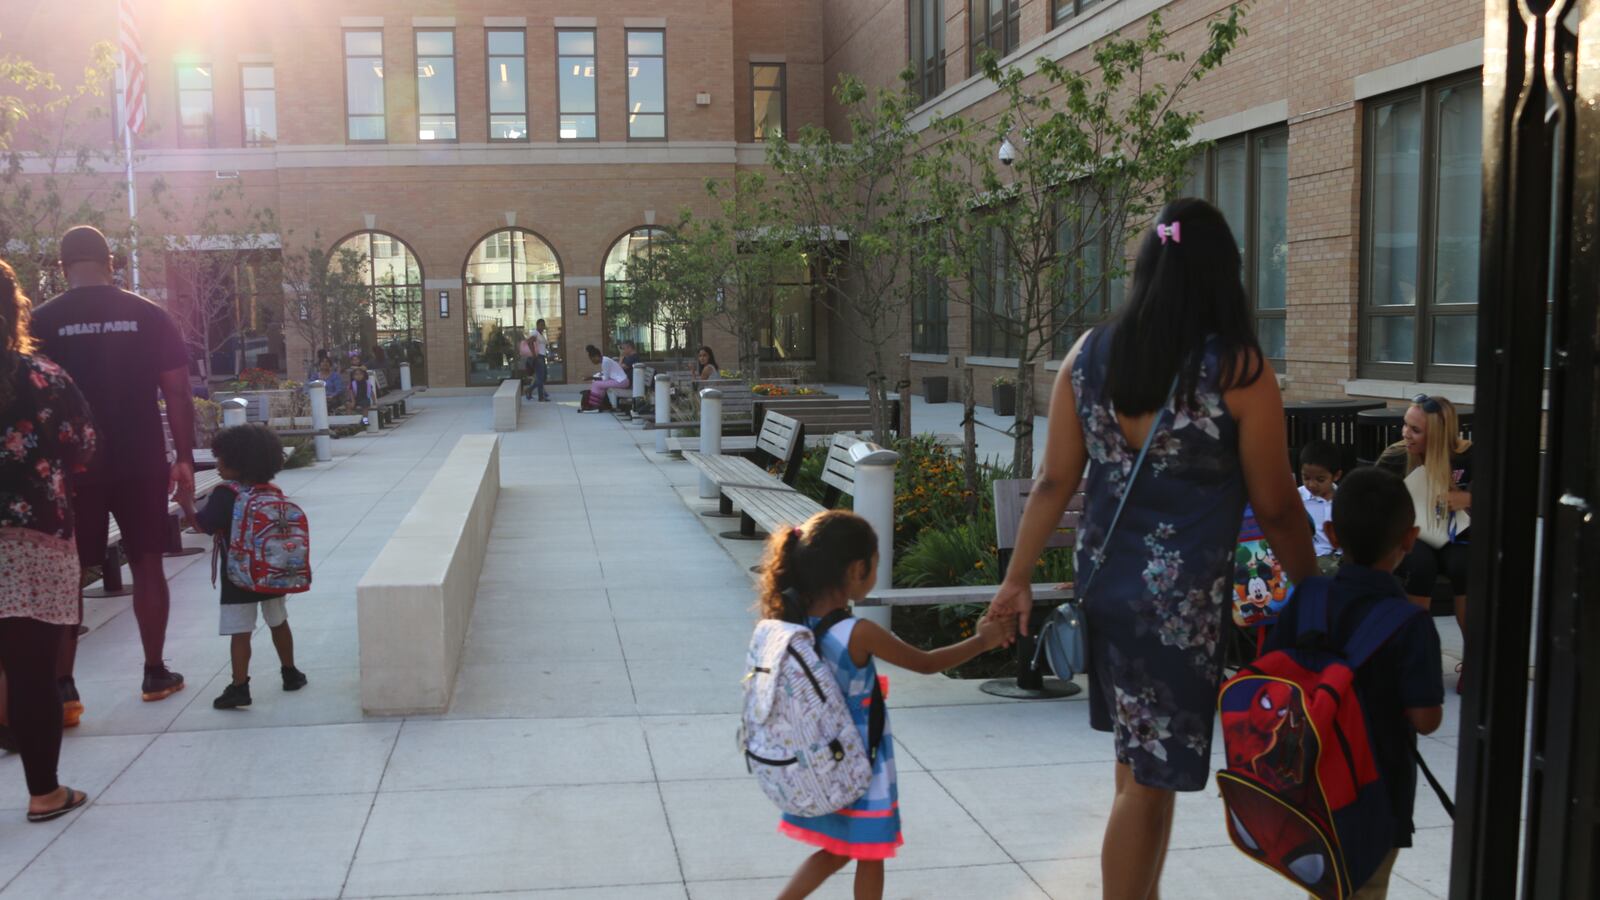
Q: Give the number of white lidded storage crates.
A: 0